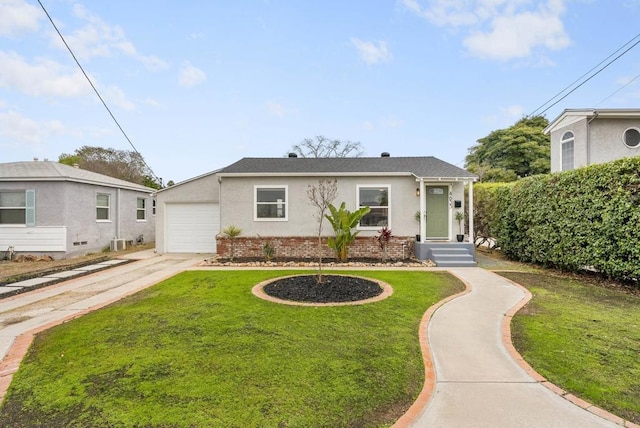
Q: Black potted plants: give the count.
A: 2